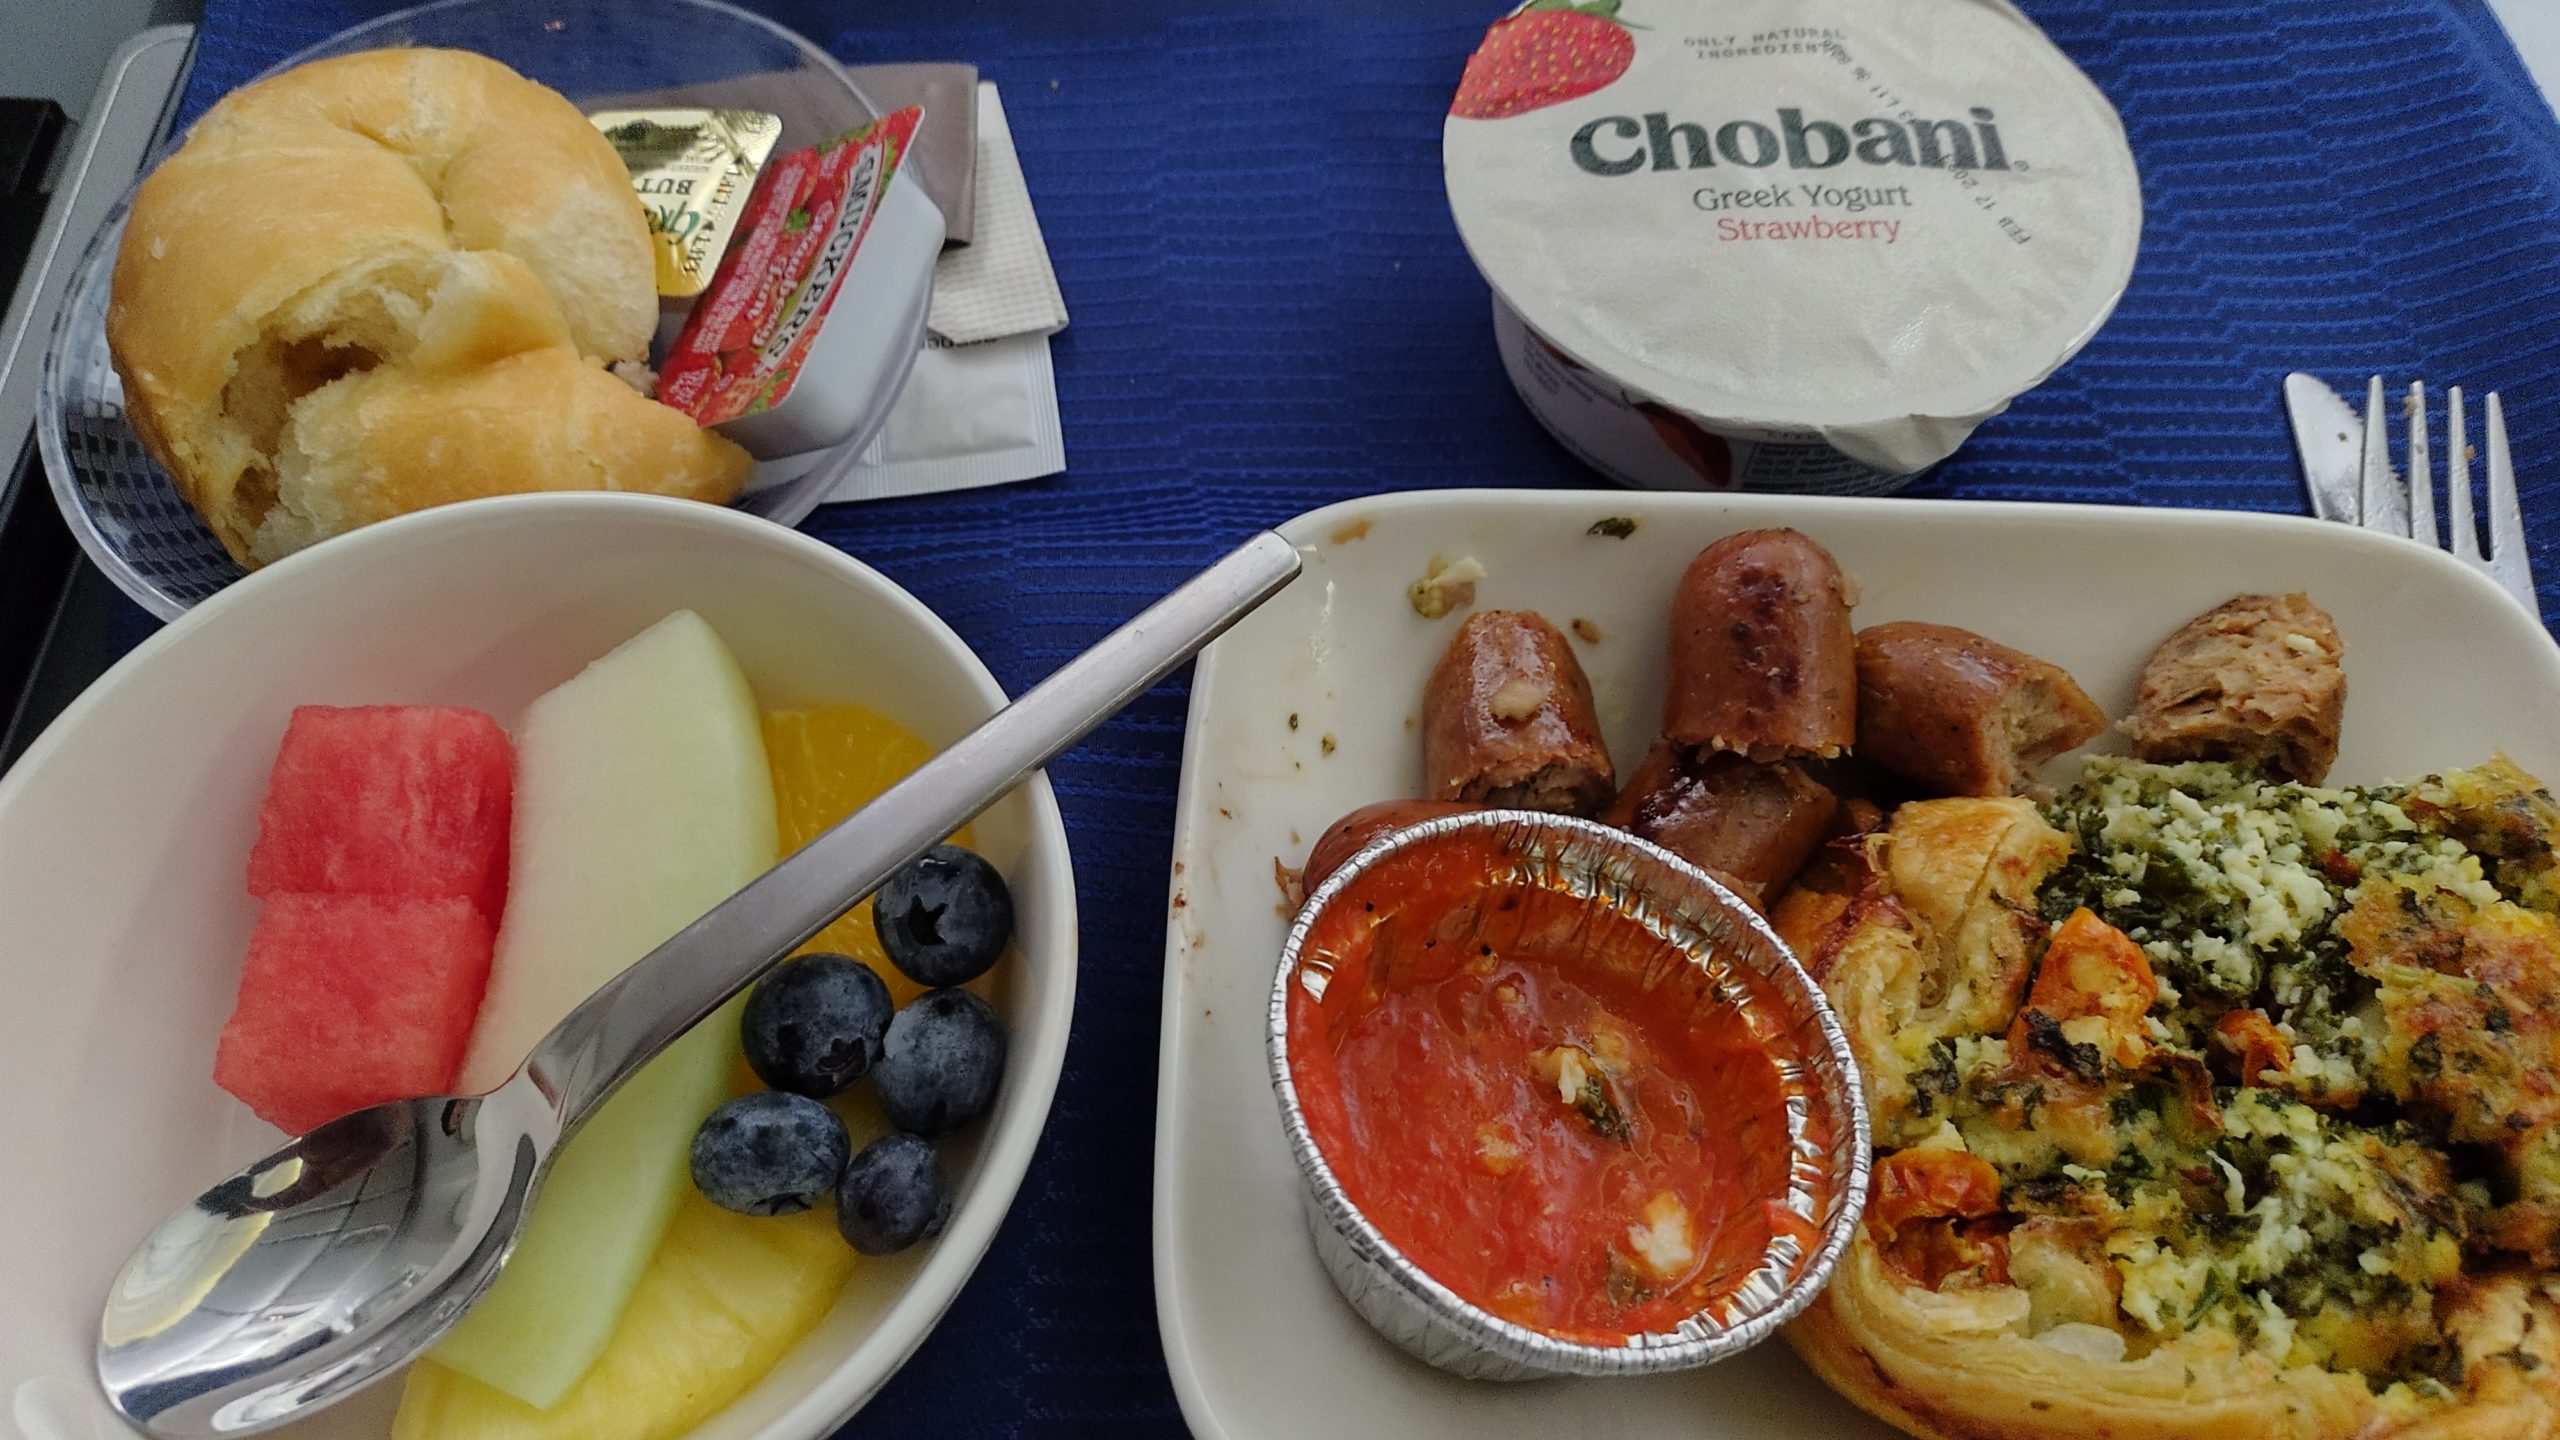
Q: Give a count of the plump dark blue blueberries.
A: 5